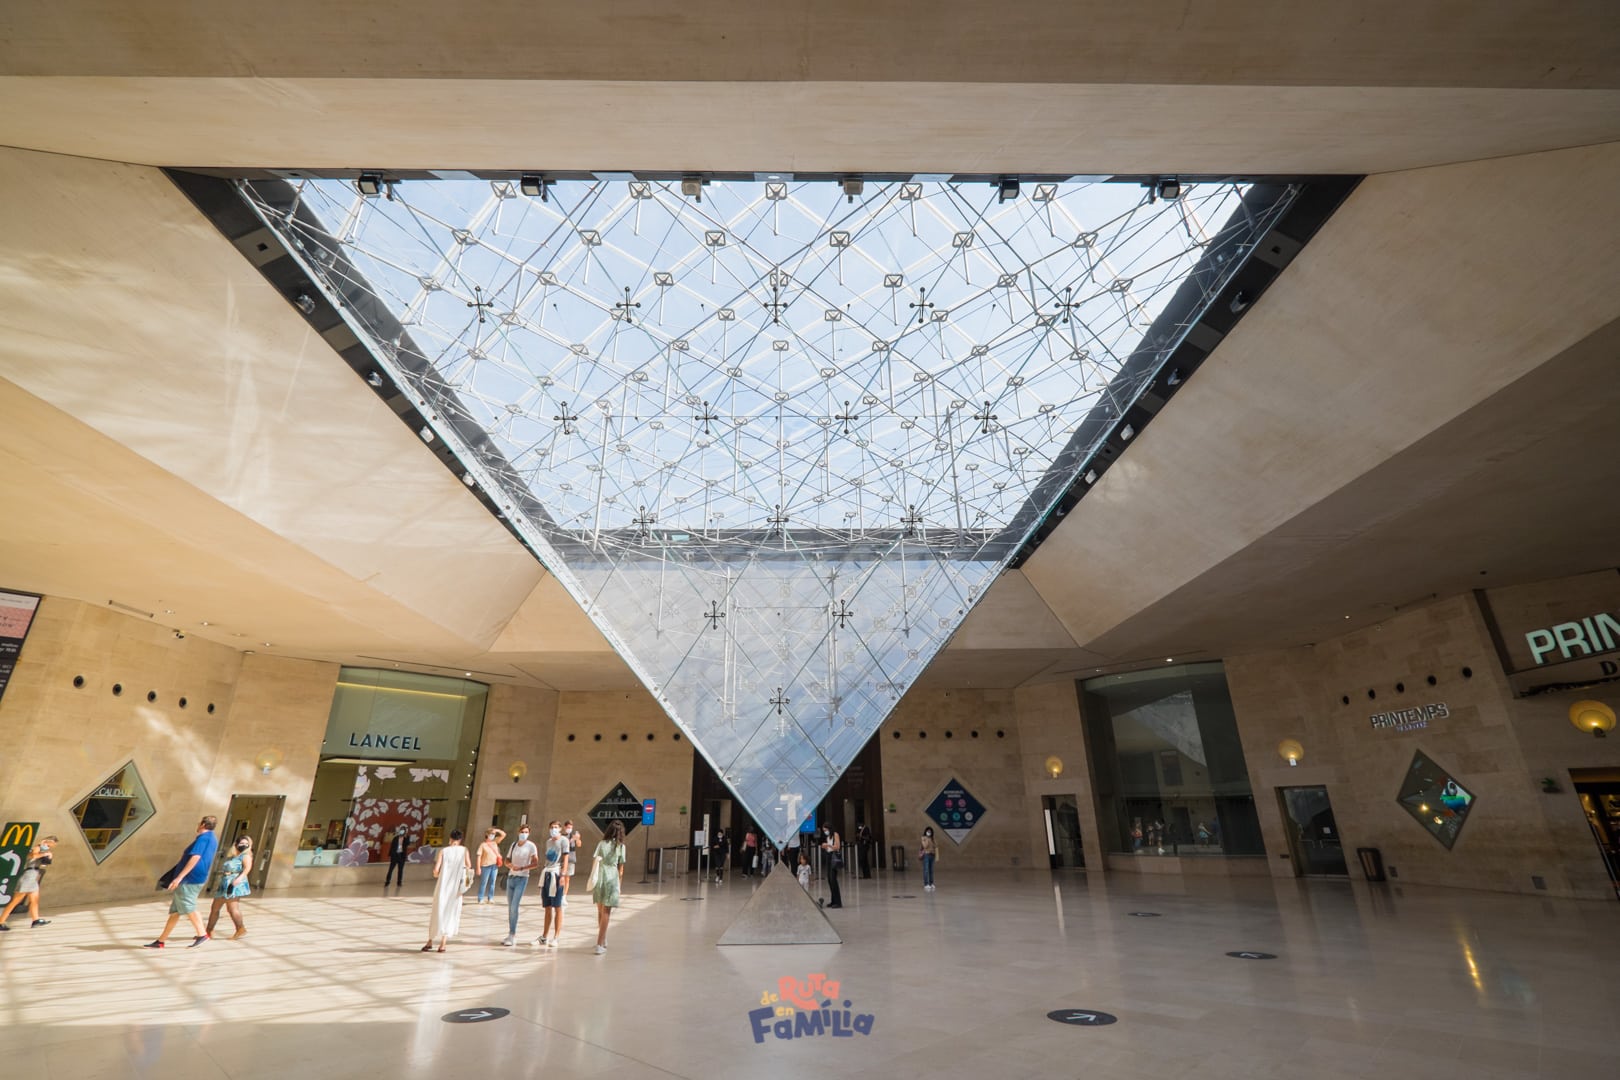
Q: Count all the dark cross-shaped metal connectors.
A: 15